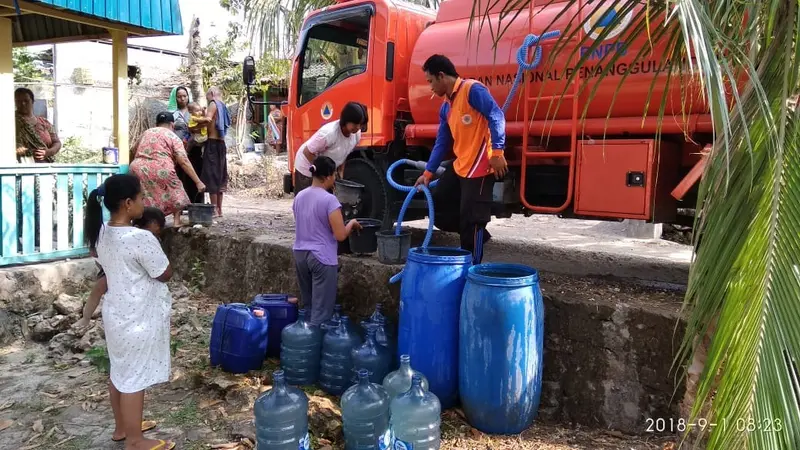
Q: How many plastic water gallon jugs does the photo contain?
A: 9